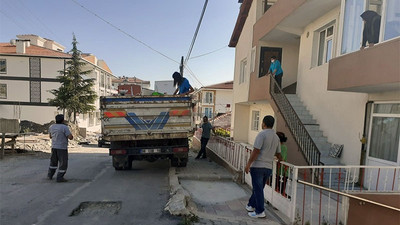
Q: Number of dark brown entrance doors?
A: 1